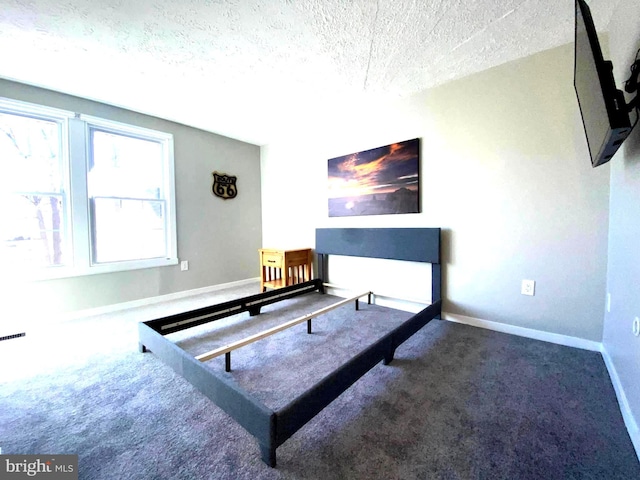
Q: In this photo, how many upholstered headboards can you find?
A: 1